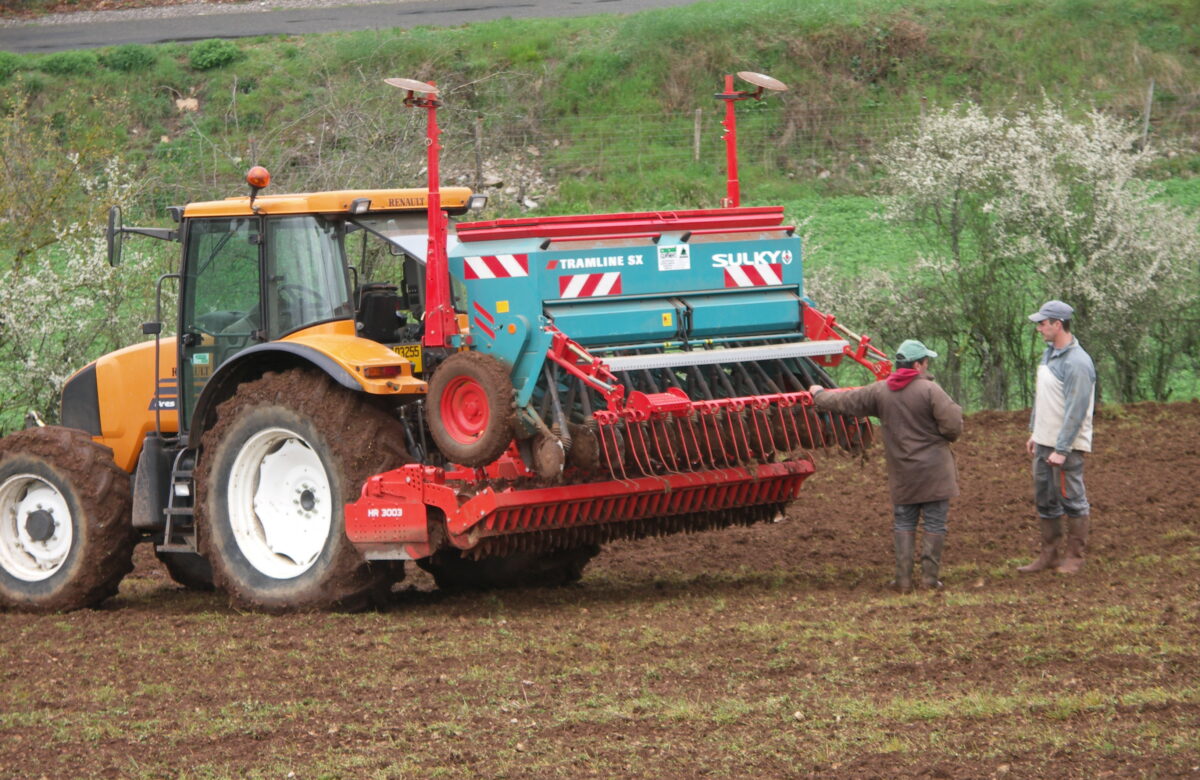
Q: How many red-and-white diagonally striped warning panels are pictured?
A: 3